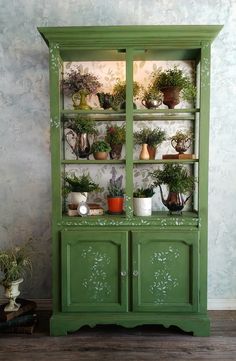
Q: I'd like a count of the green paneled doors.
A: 2